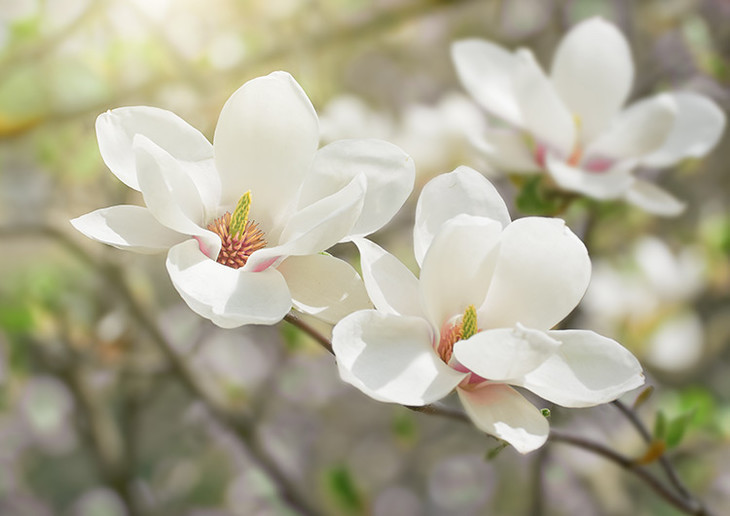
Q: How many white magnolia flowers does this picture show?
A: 3